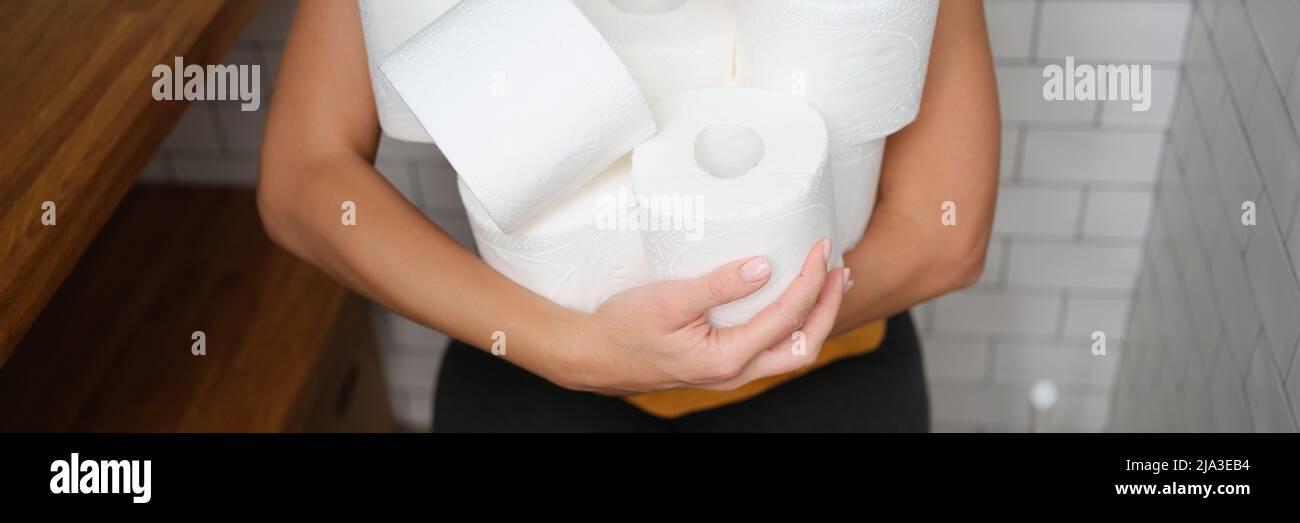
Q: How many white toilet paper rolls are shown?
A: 7